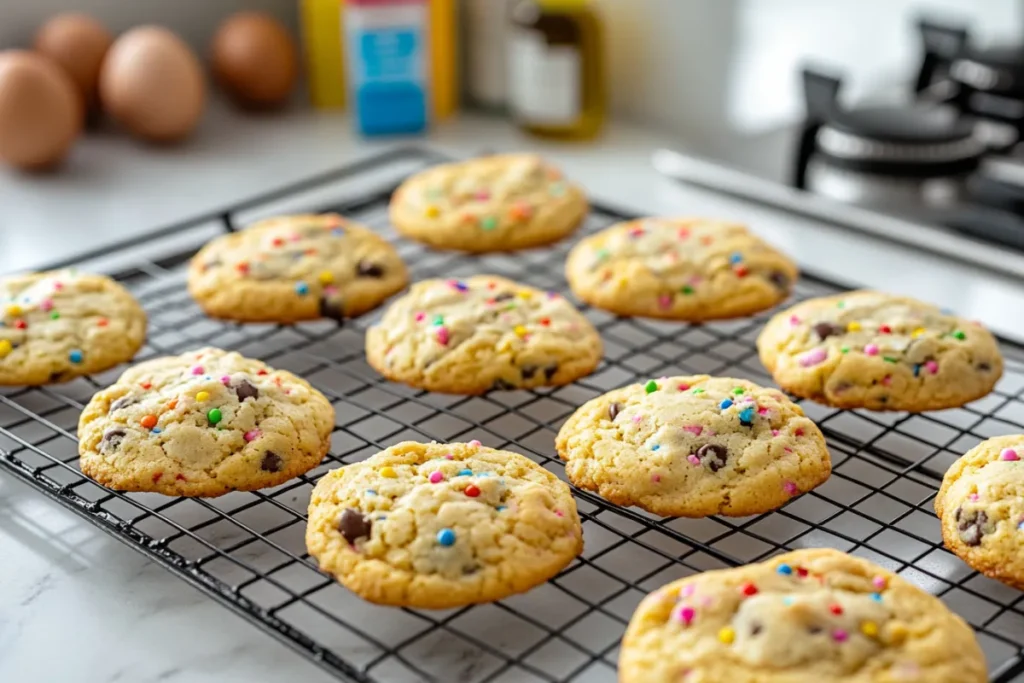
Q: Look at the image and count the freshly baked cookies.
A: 11